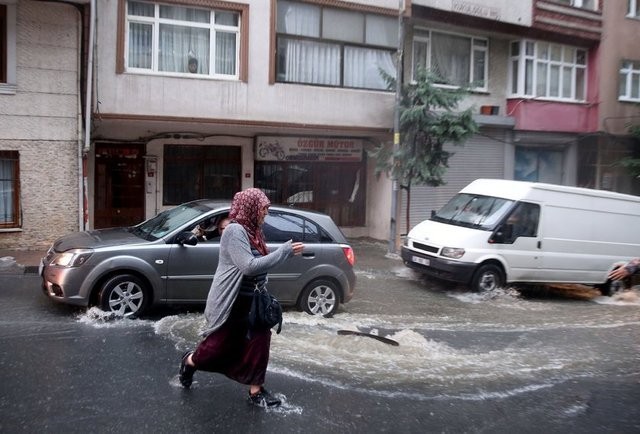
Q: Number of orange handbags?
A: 0